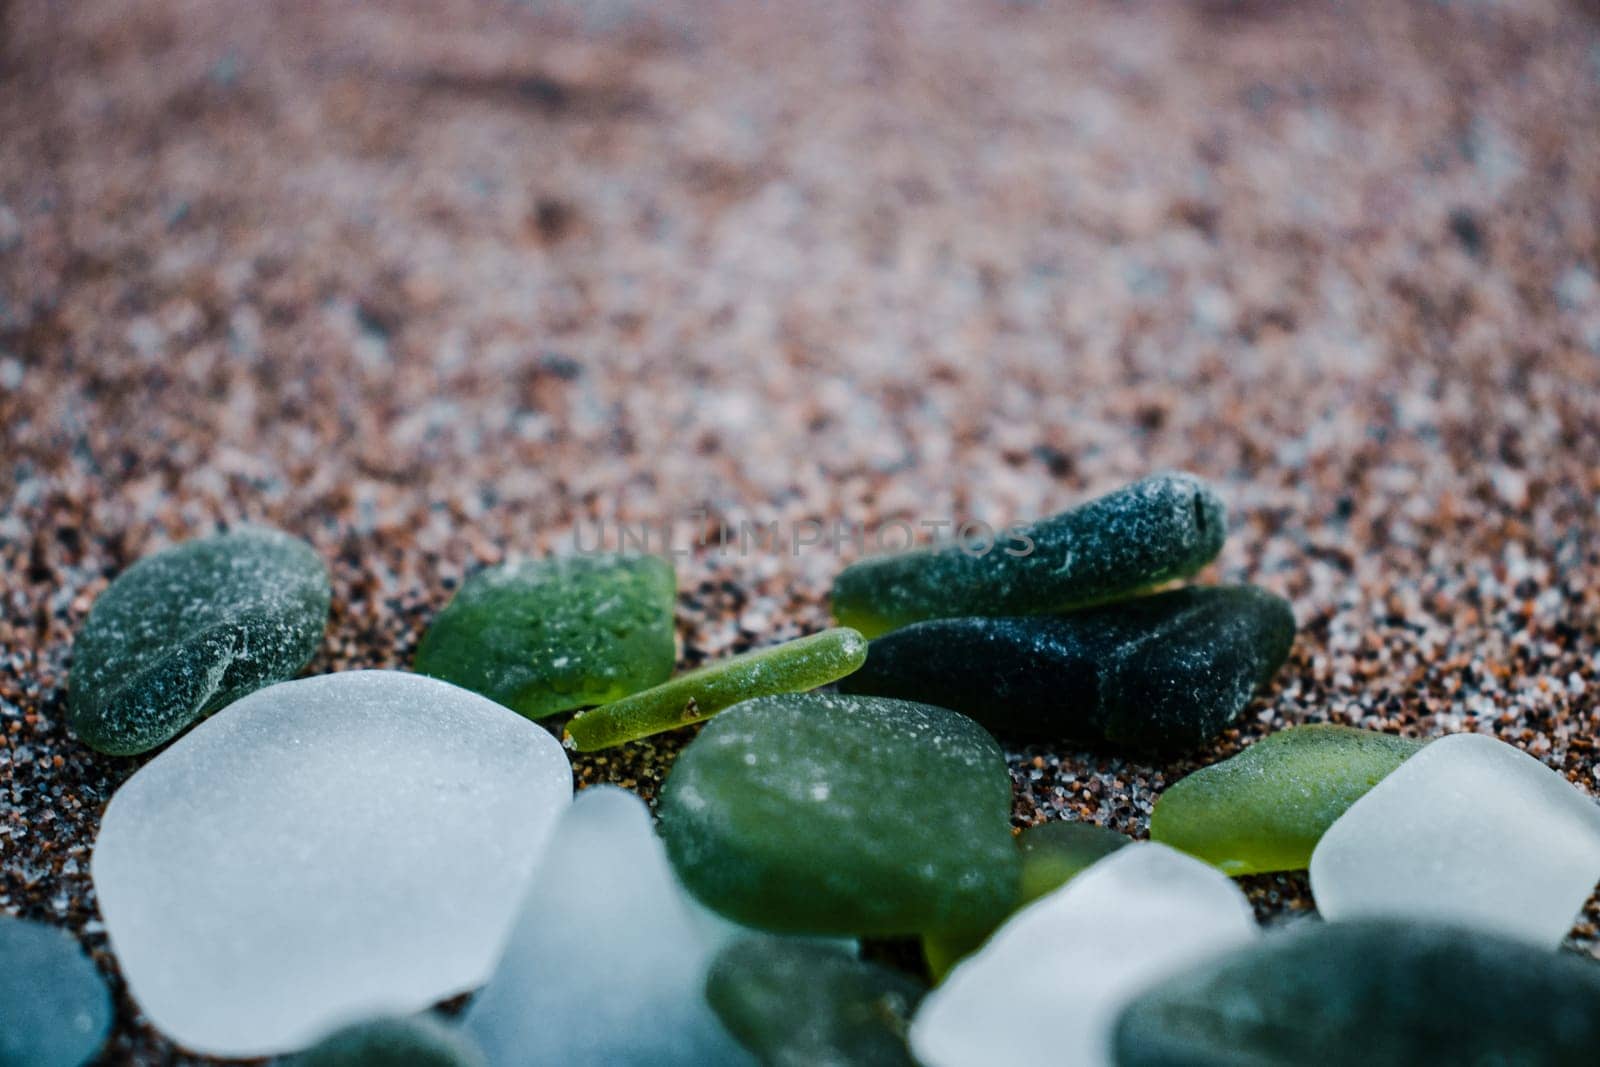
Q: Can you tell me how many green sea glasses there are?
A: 11